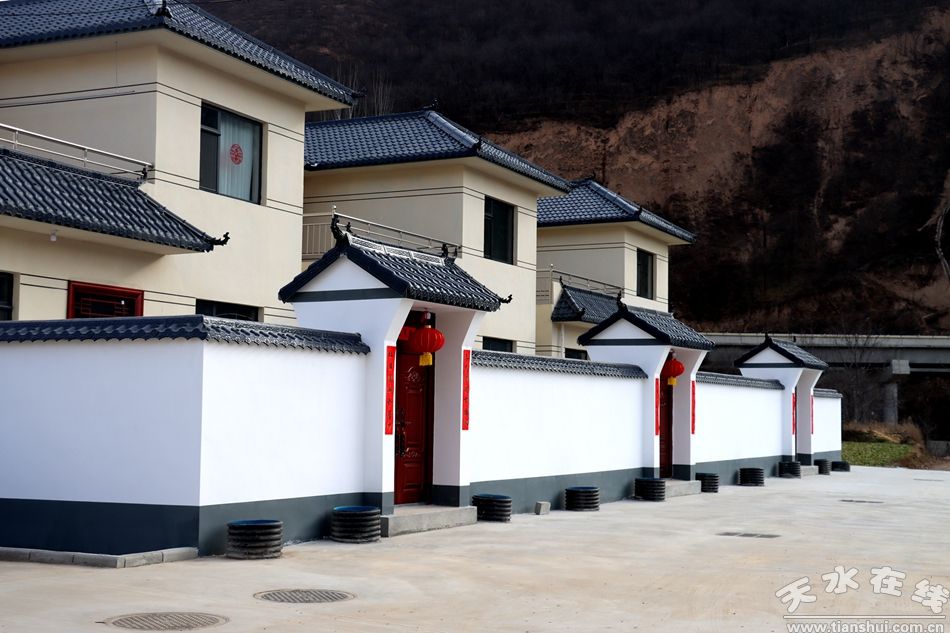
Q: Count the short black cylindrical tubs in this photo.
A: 10